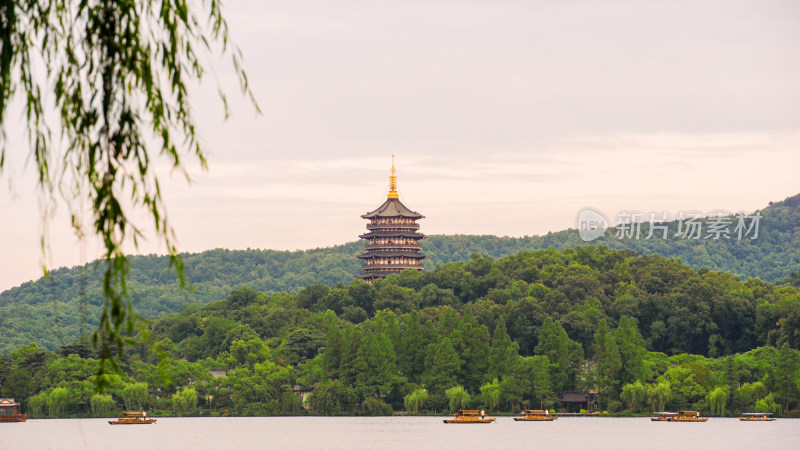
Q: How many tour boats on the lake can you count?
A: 7